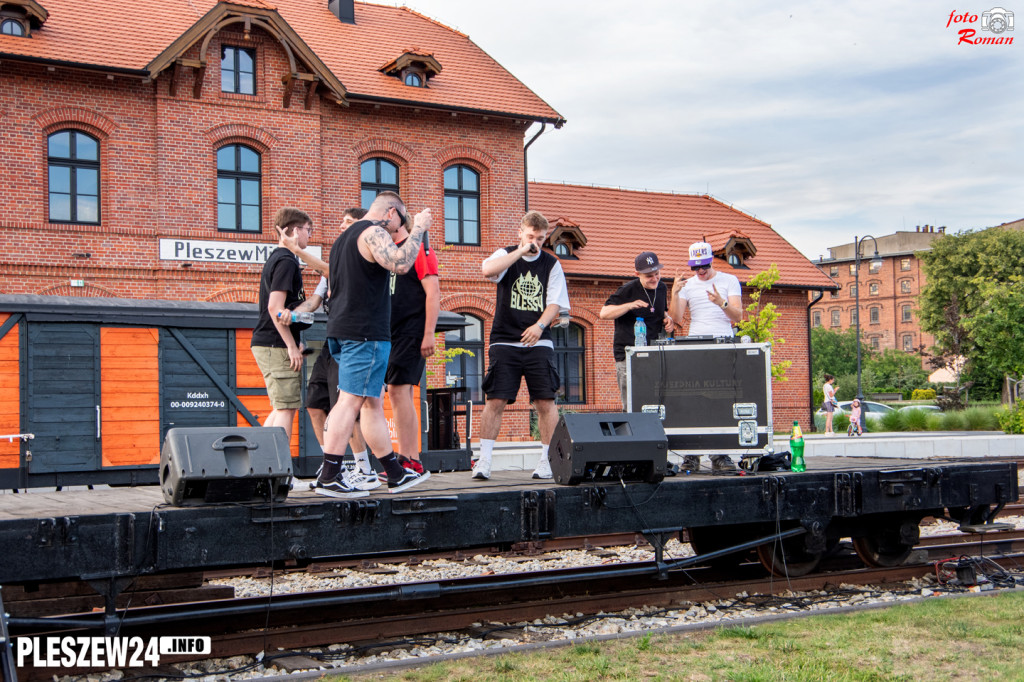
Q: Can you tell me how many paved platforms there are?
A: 1